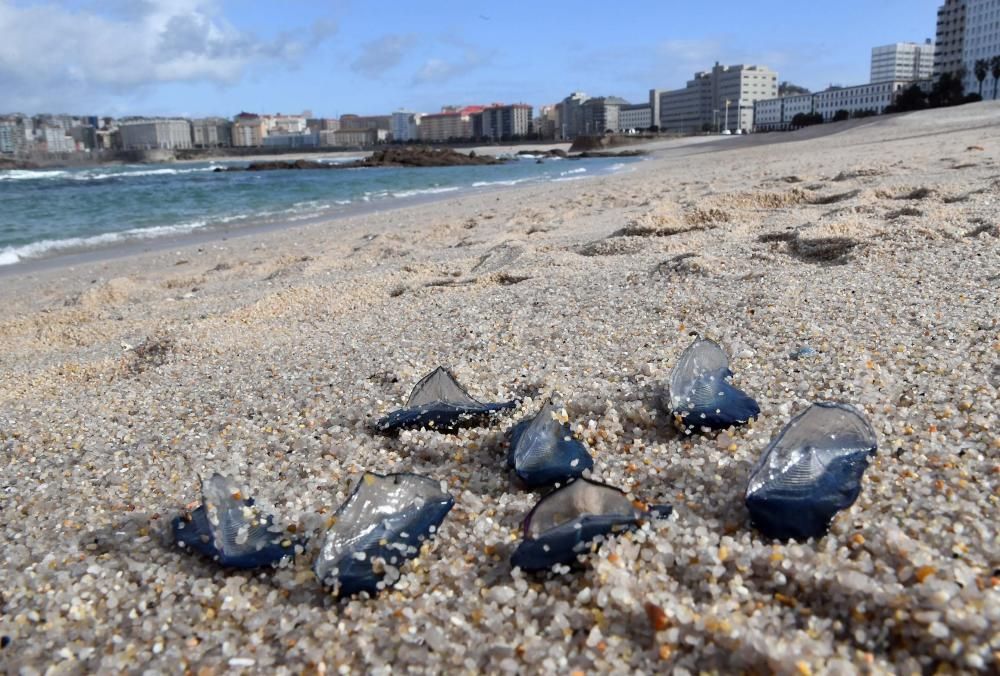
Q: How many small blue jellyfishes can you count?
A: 7